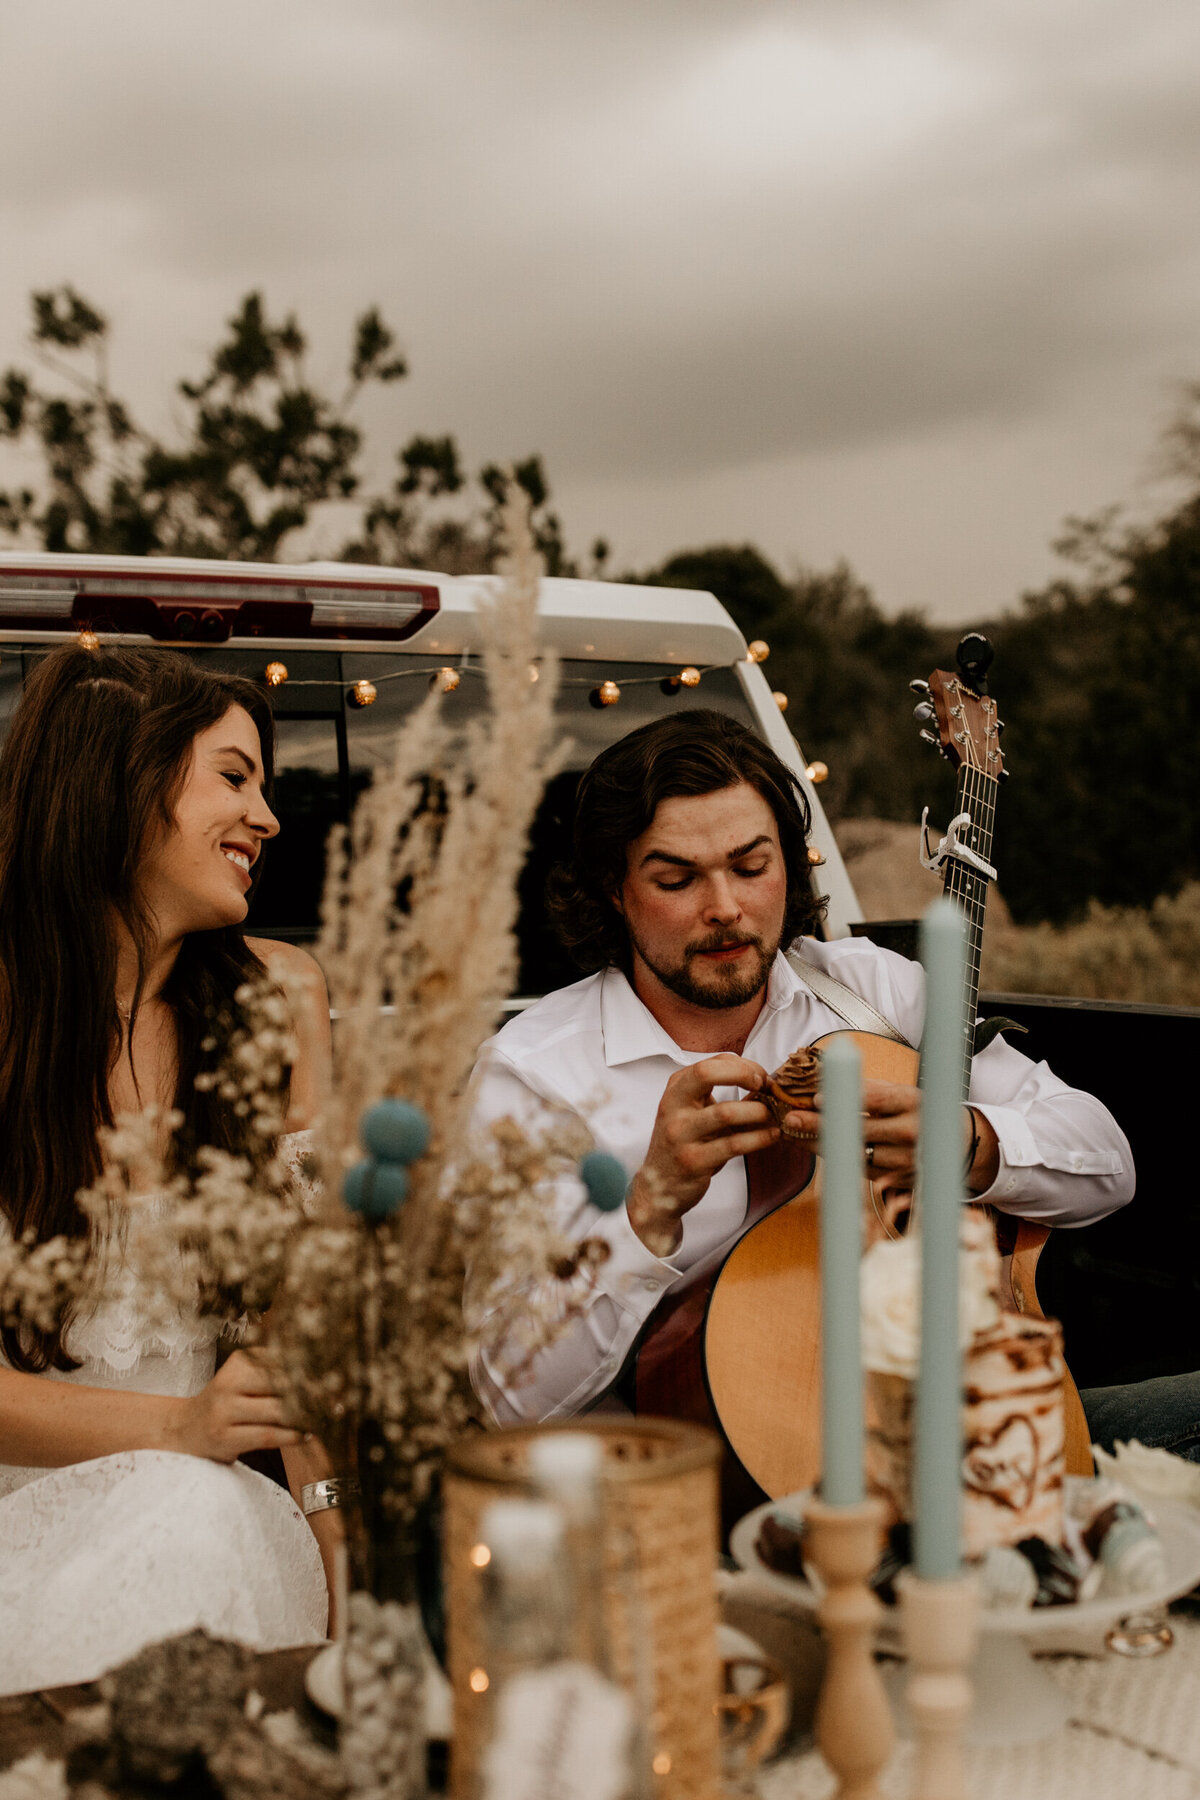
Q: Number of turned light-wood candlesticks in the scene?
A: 2